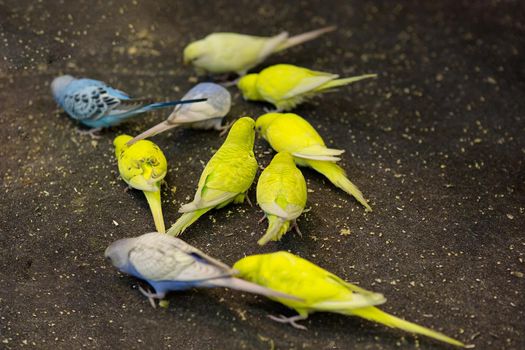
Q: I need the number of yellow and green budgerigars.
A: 7